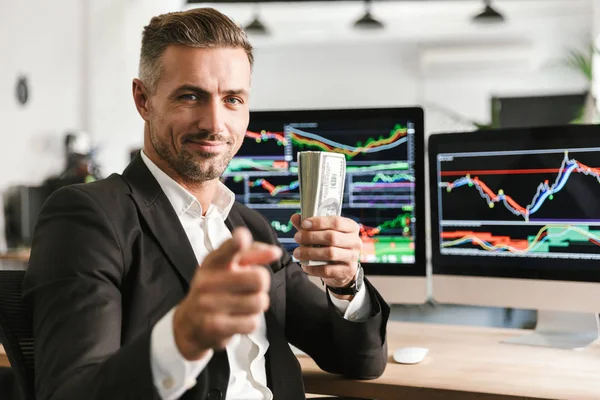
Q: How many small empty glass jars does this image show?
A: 0